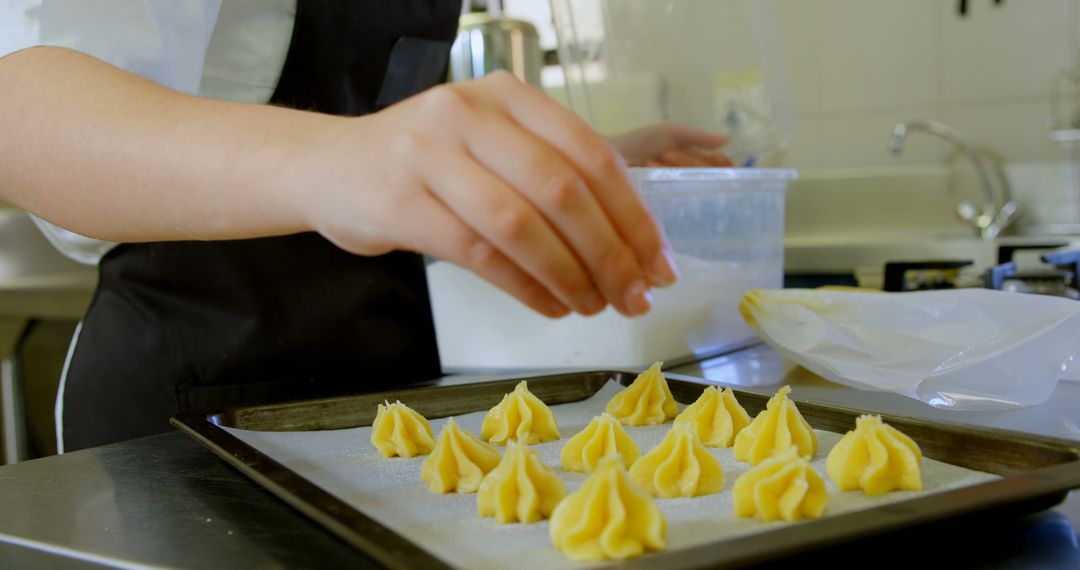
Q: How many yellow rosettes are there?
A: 12